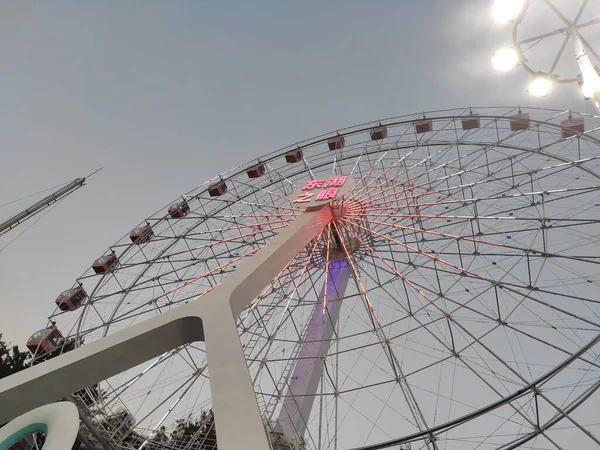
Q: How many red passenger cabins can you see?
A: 14